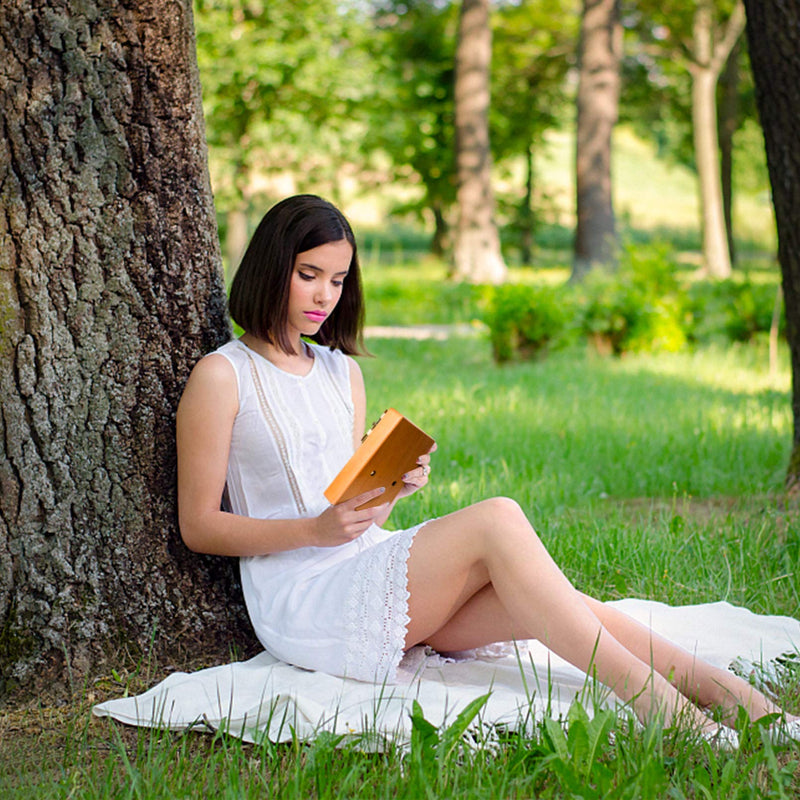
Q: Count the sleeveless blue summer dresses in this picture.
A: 0